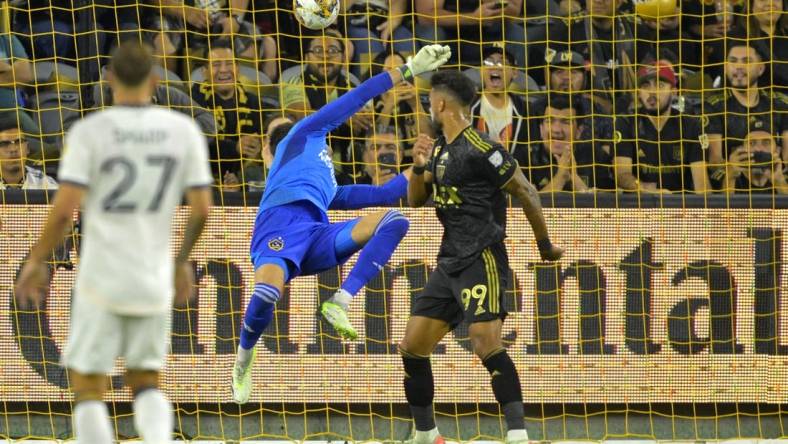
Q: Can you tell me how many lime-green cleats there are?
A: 2